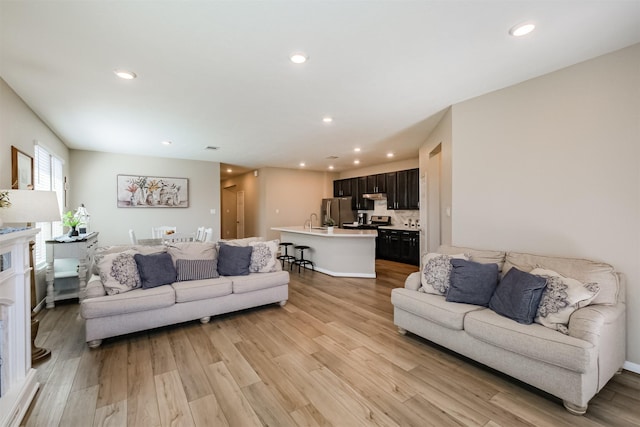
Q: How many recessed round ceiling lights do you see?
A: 11